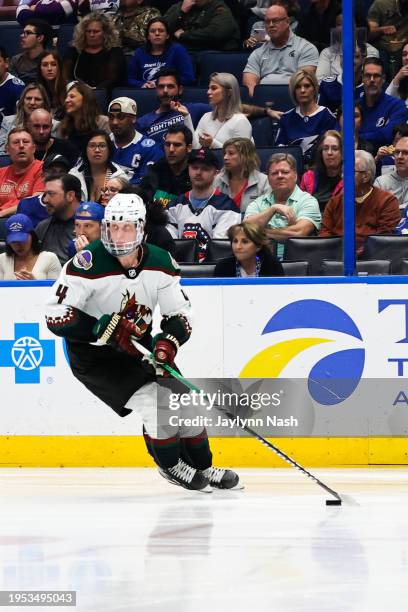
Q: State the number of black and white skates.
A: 2